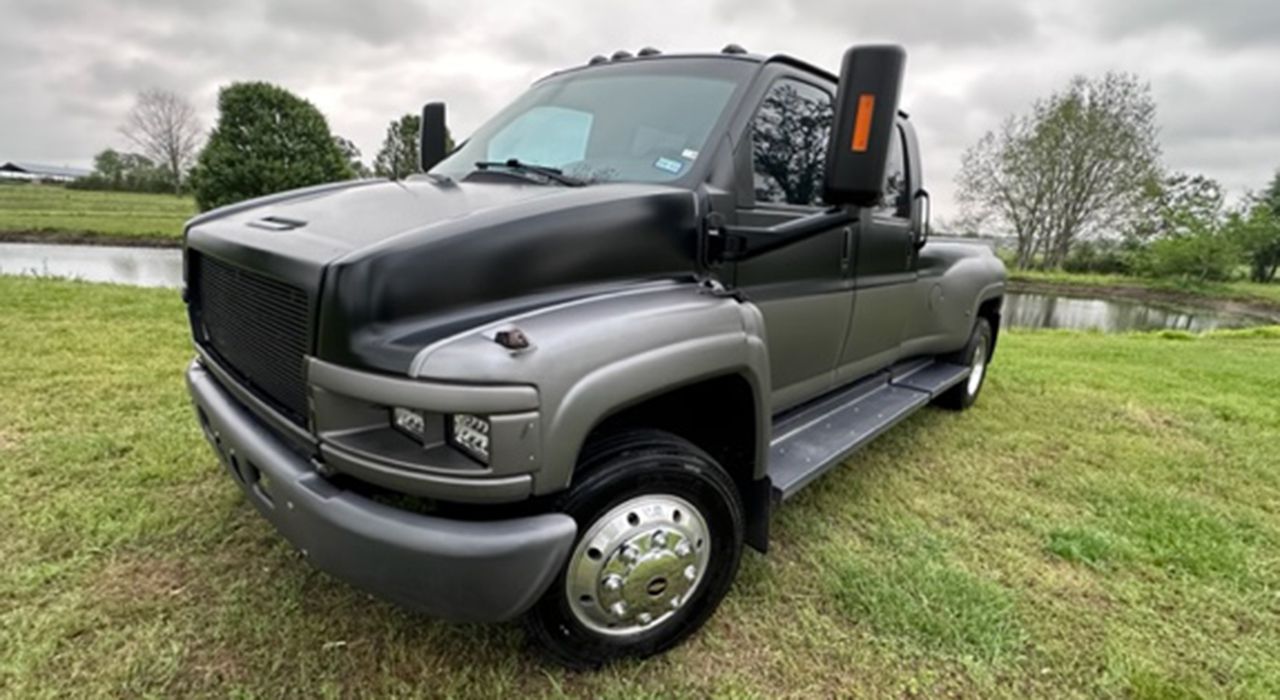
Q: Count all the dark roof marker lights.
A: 4